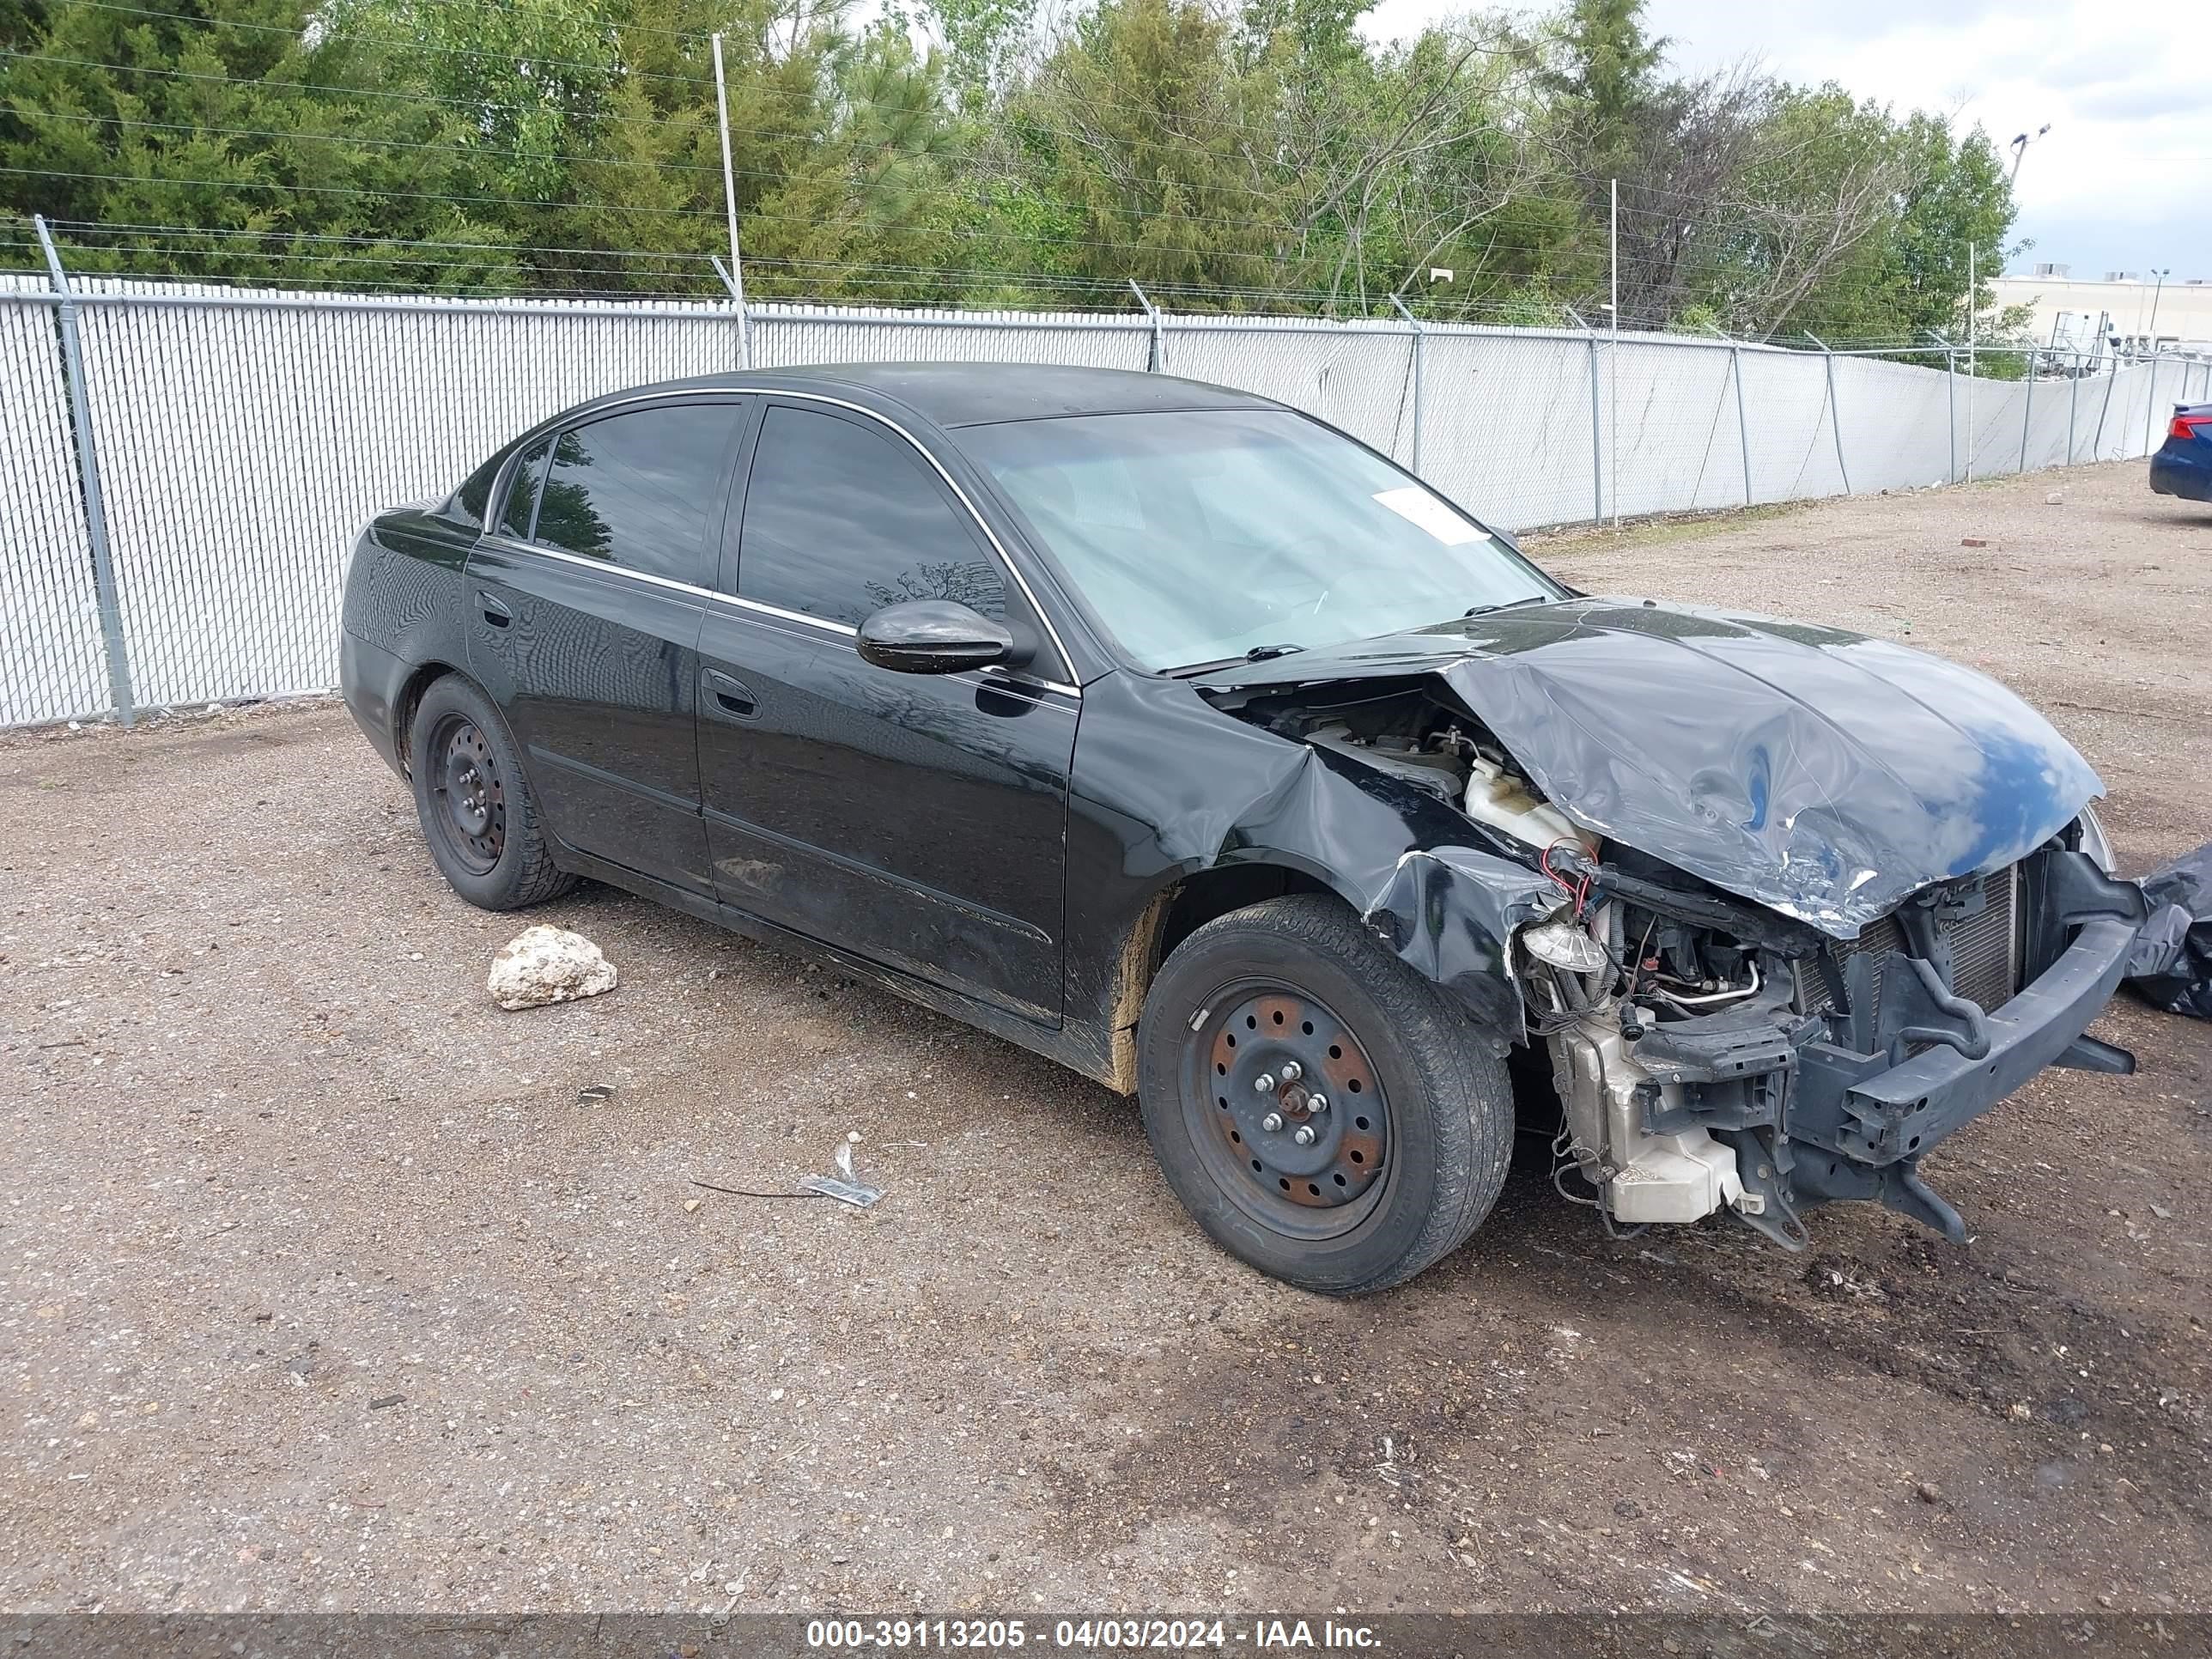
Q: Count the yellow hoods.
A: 0